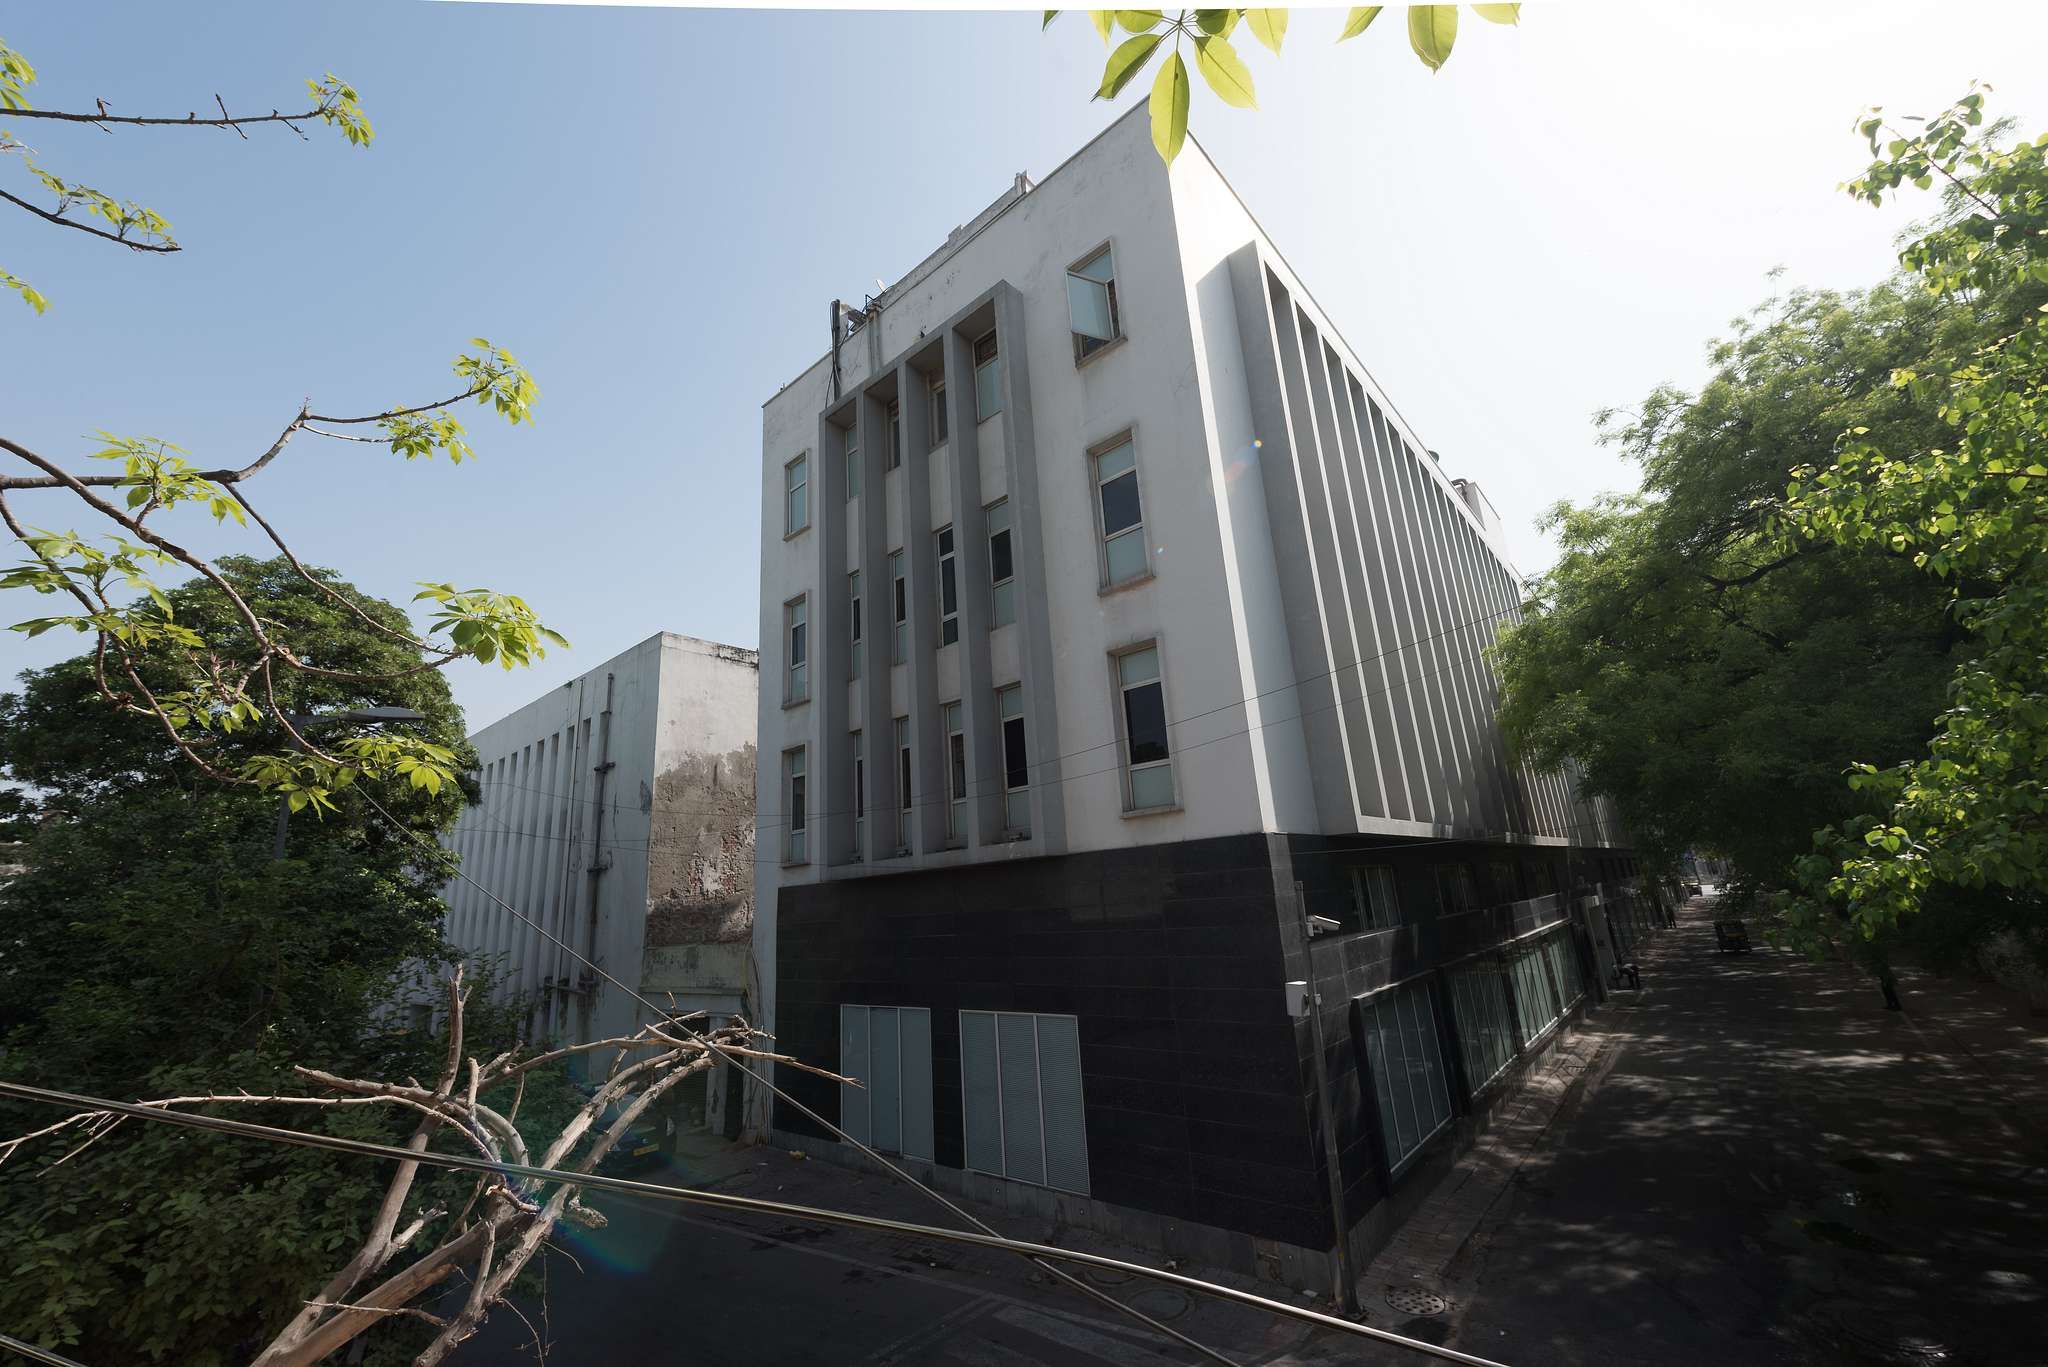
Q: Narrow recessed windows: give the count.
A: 12